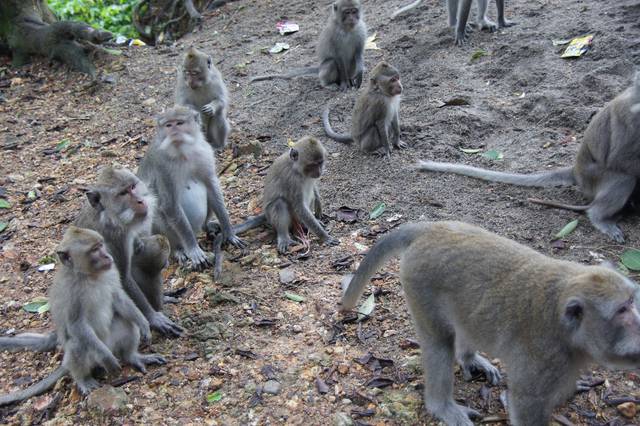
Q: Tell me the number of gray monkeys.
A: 11